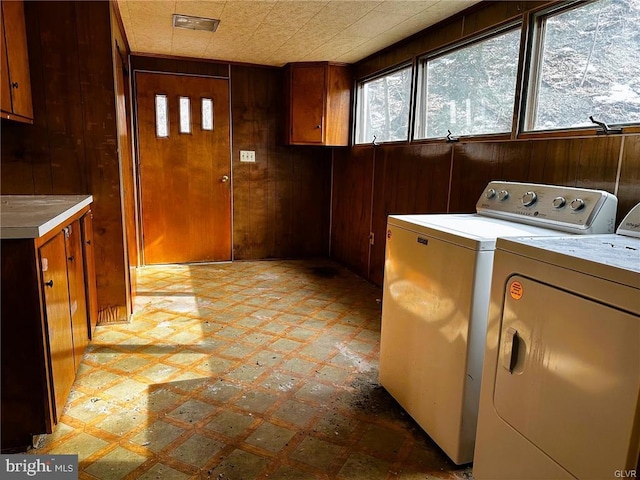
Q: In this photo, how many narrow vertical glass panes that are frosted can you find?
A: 3